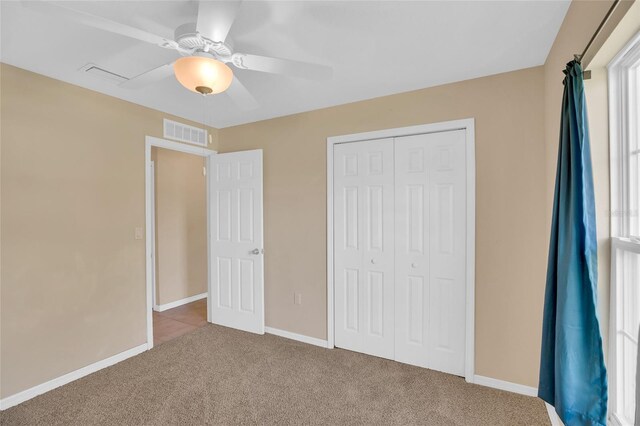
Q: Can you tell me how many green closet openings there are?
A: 0